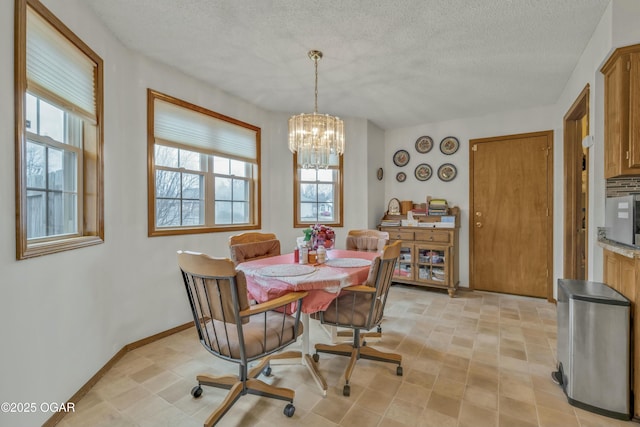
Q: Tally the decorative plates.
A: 7